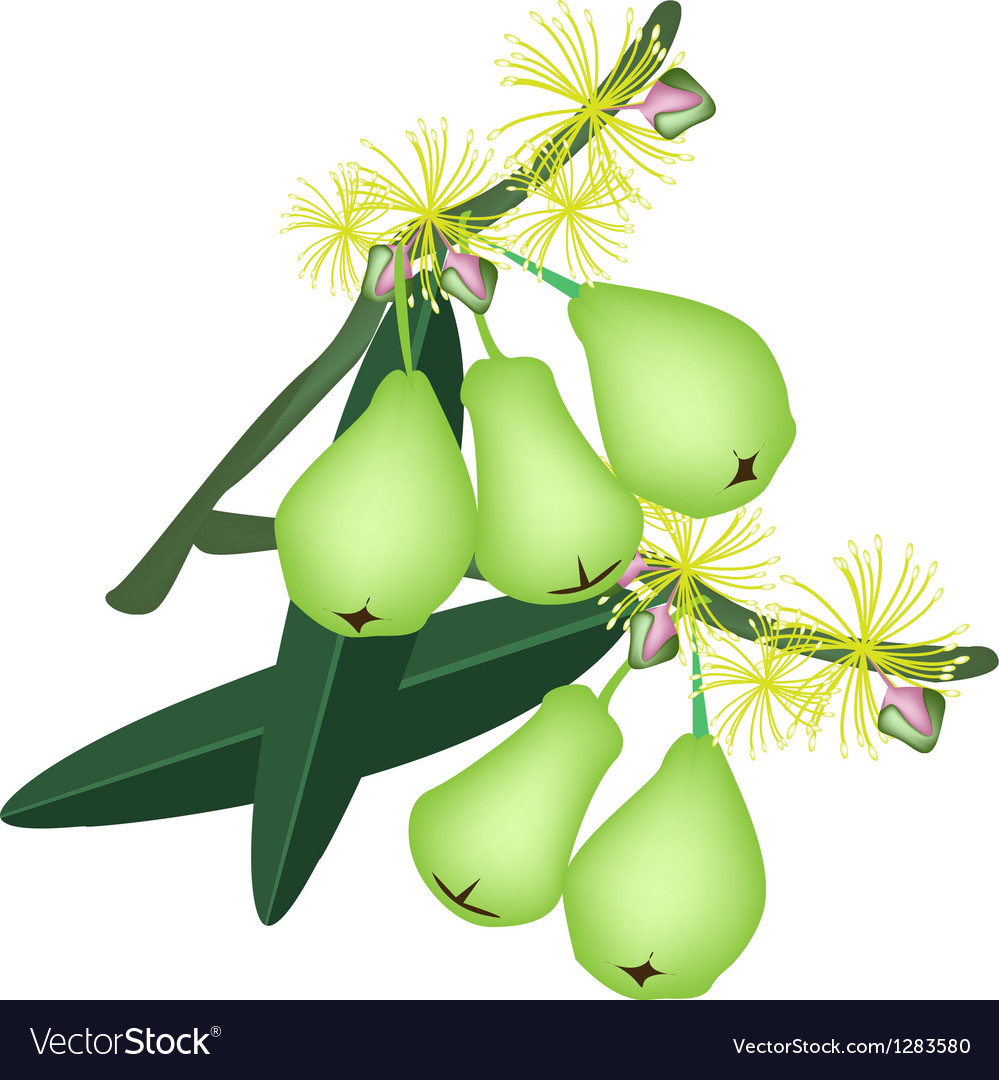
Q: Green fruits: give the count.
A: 5